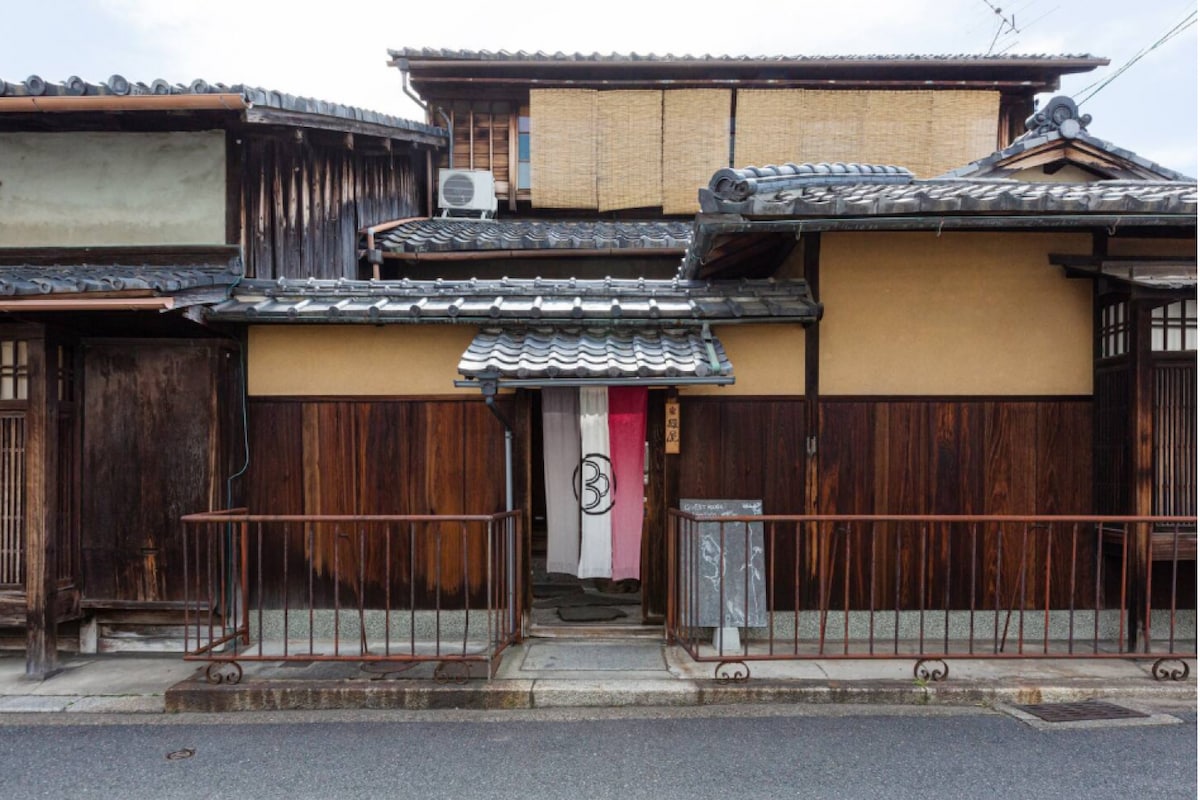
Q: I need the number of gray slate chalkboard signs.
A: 1